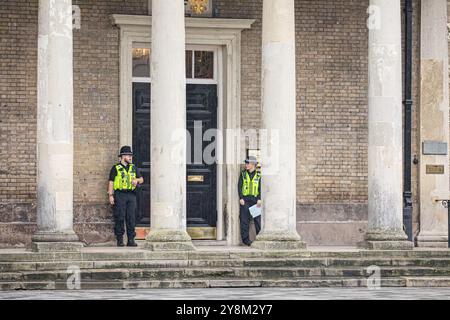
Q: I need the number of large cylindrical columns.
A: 4